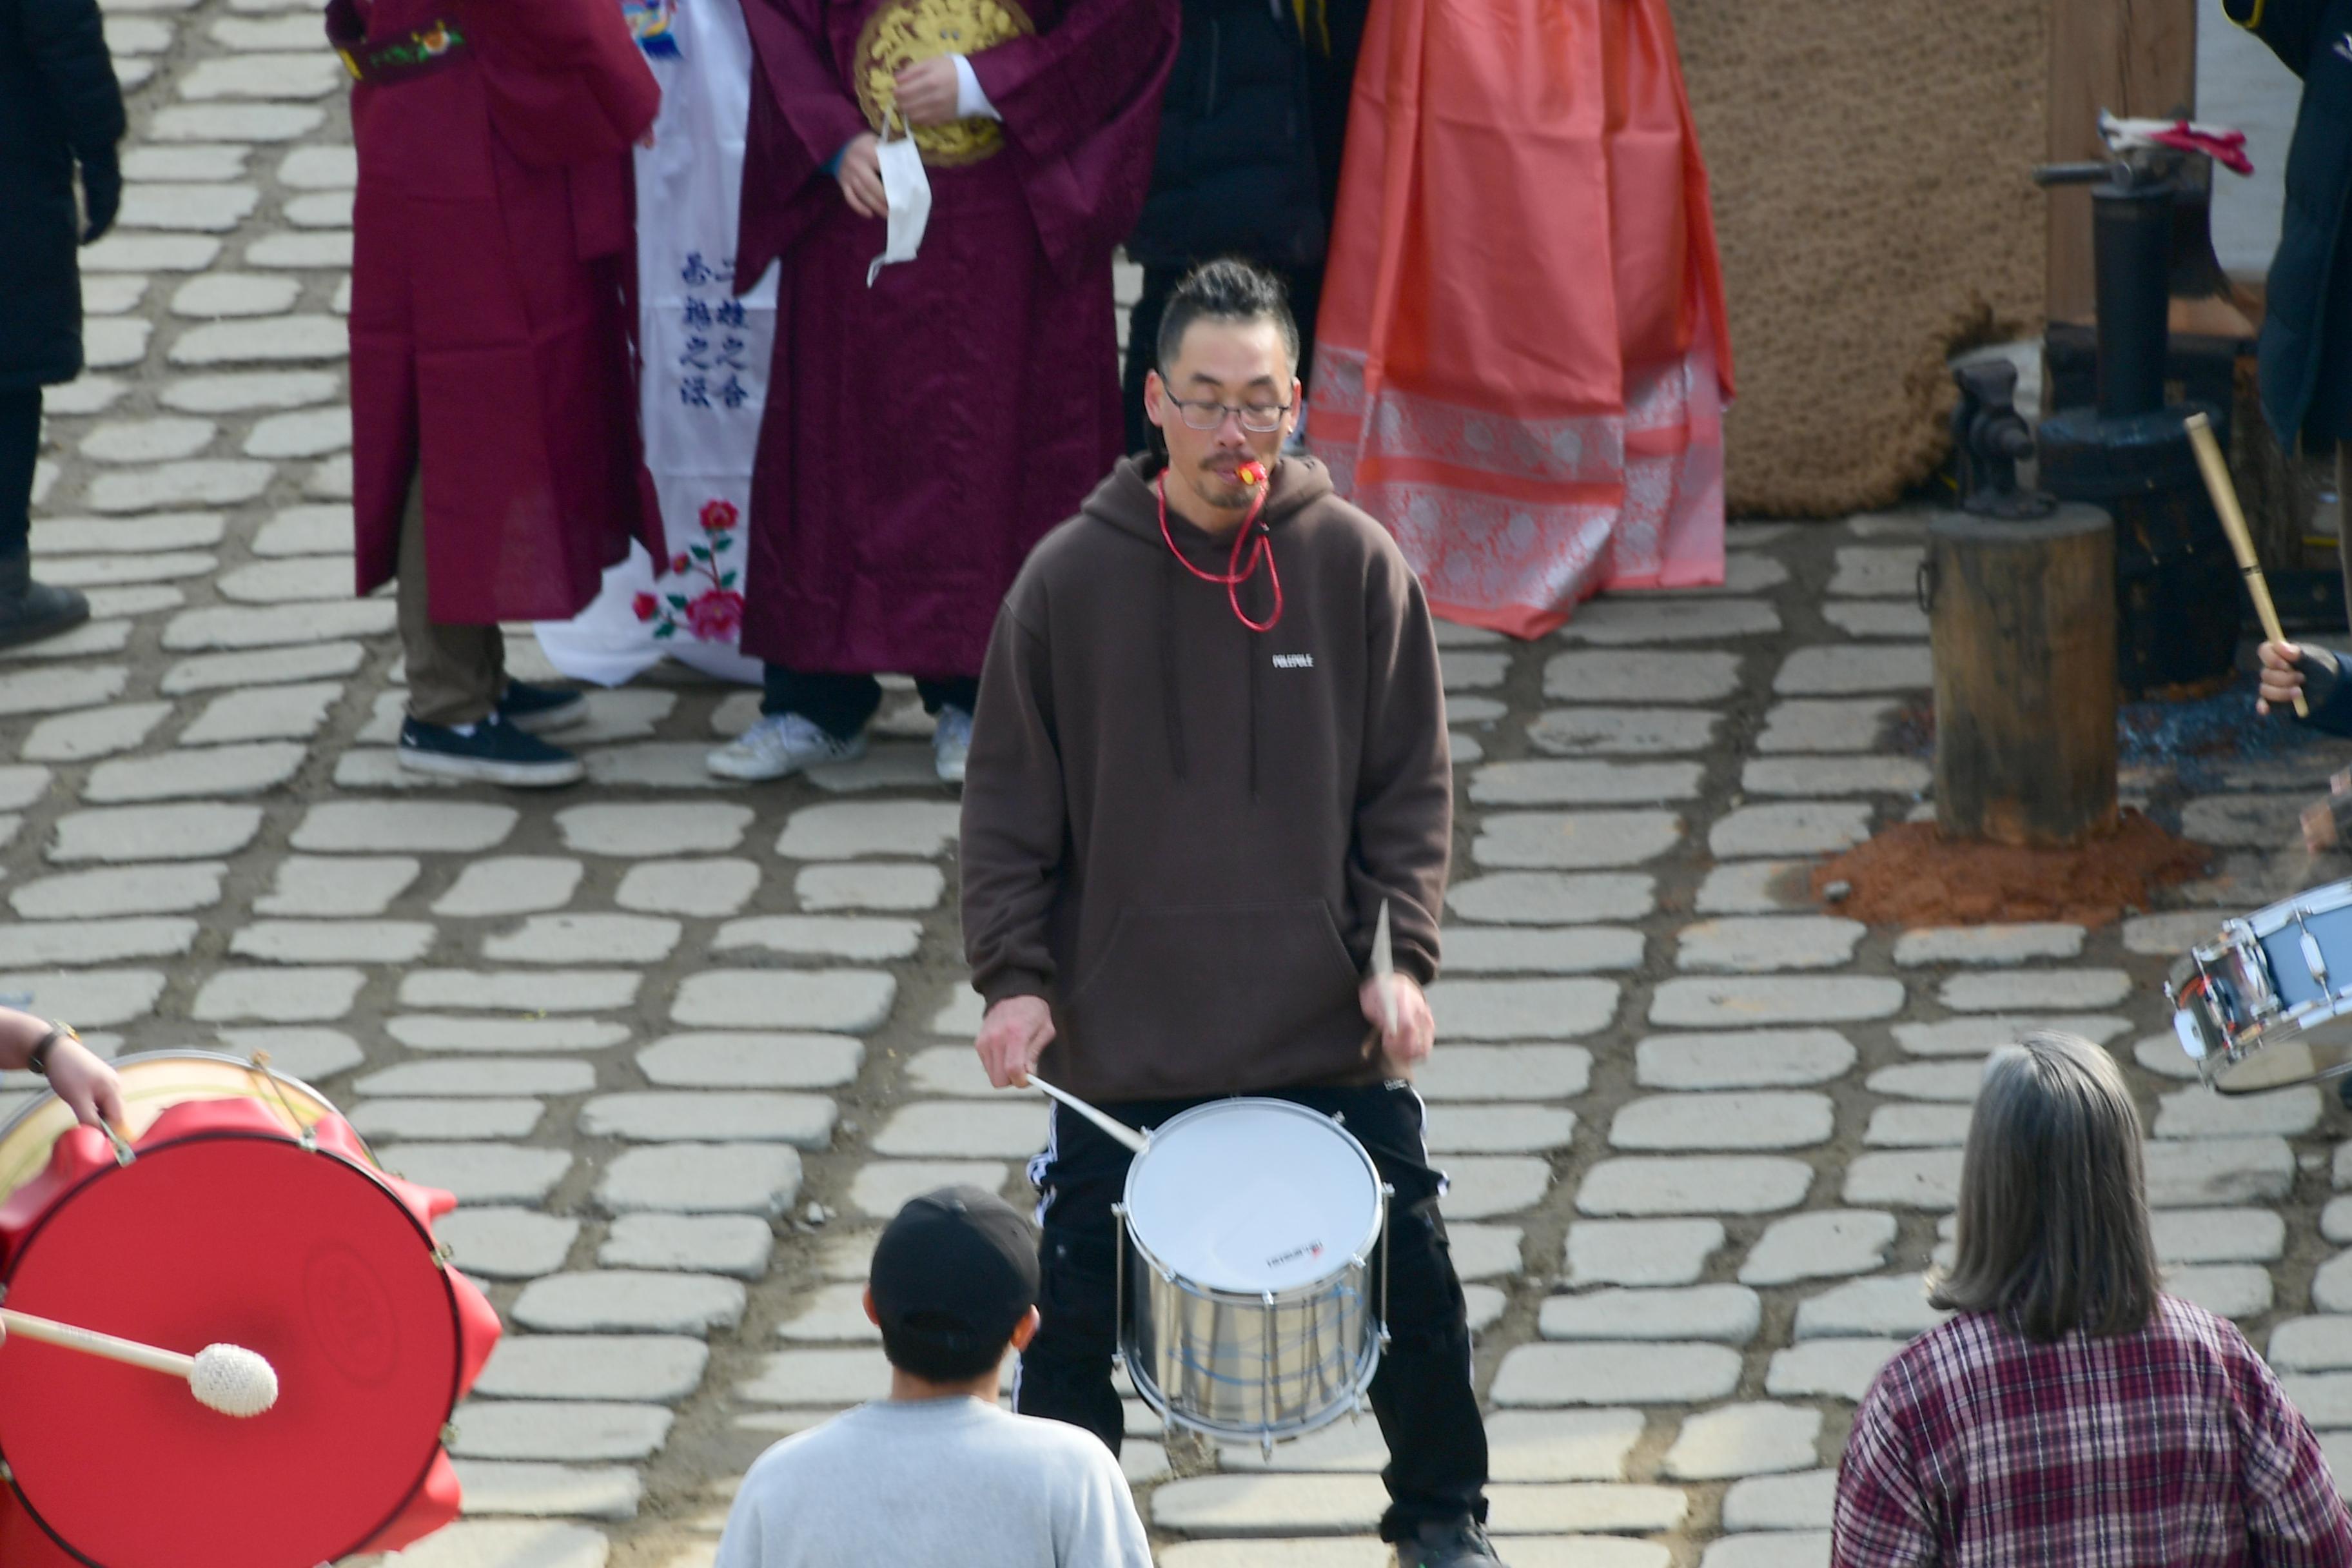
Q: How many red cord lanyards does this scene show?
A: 1